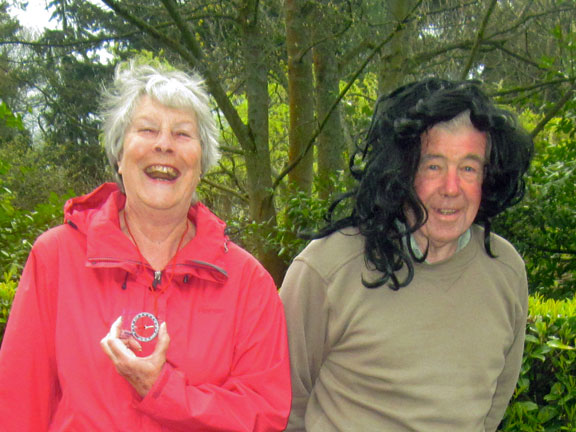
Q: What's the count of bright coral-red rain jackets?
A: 1